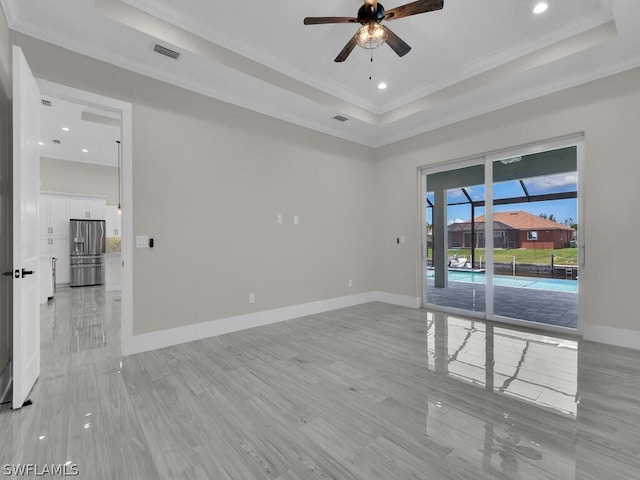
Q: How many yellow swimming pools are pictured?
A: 0